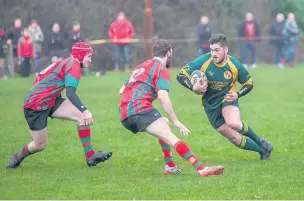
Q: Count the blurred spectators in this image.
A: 11